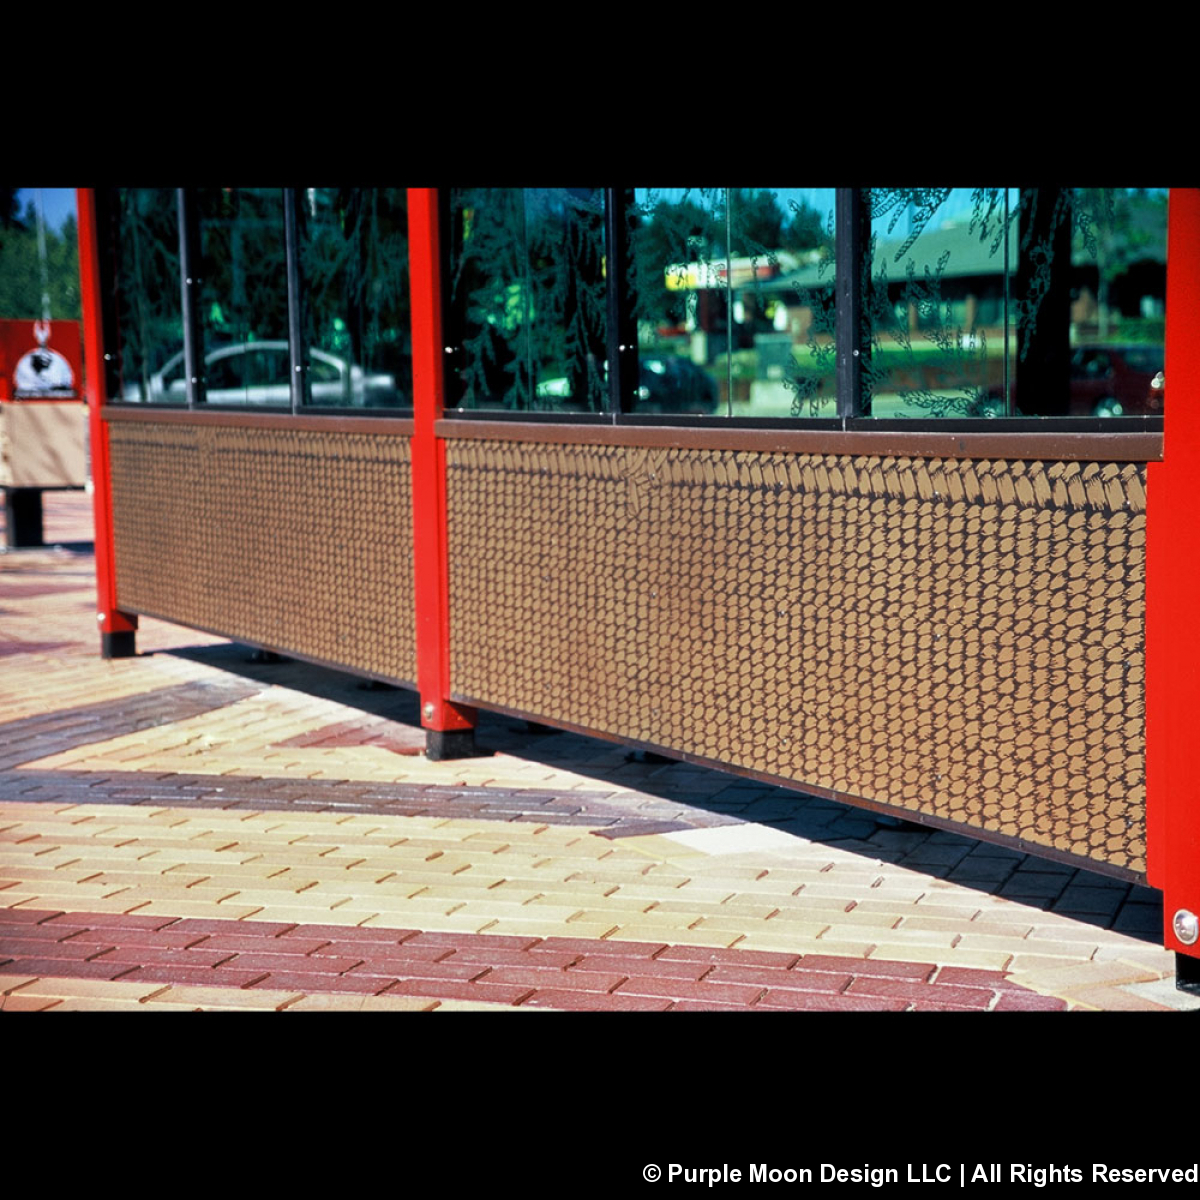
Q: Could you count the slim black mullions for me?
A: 4